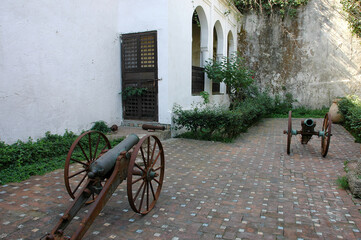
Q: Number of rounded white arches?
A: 3